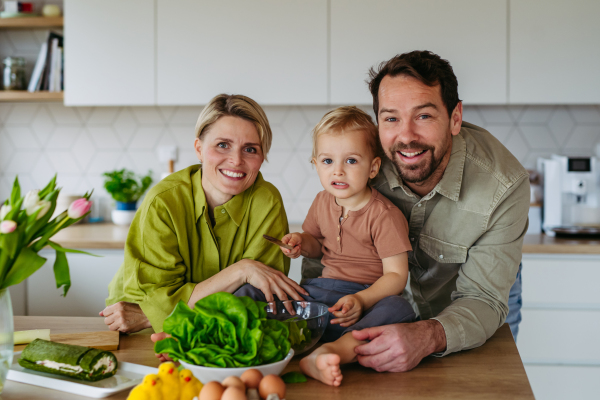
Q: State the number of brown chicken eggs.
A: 5